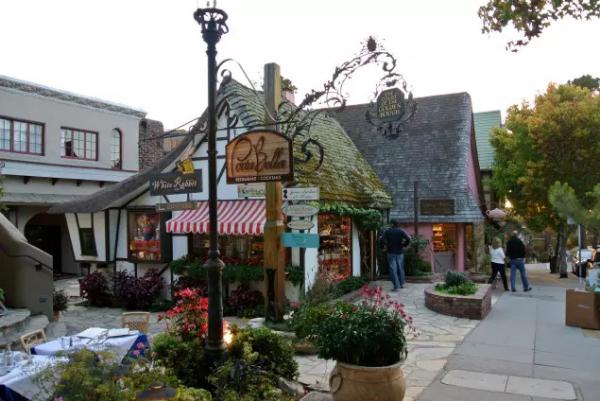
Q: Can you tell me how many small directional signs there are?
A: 4